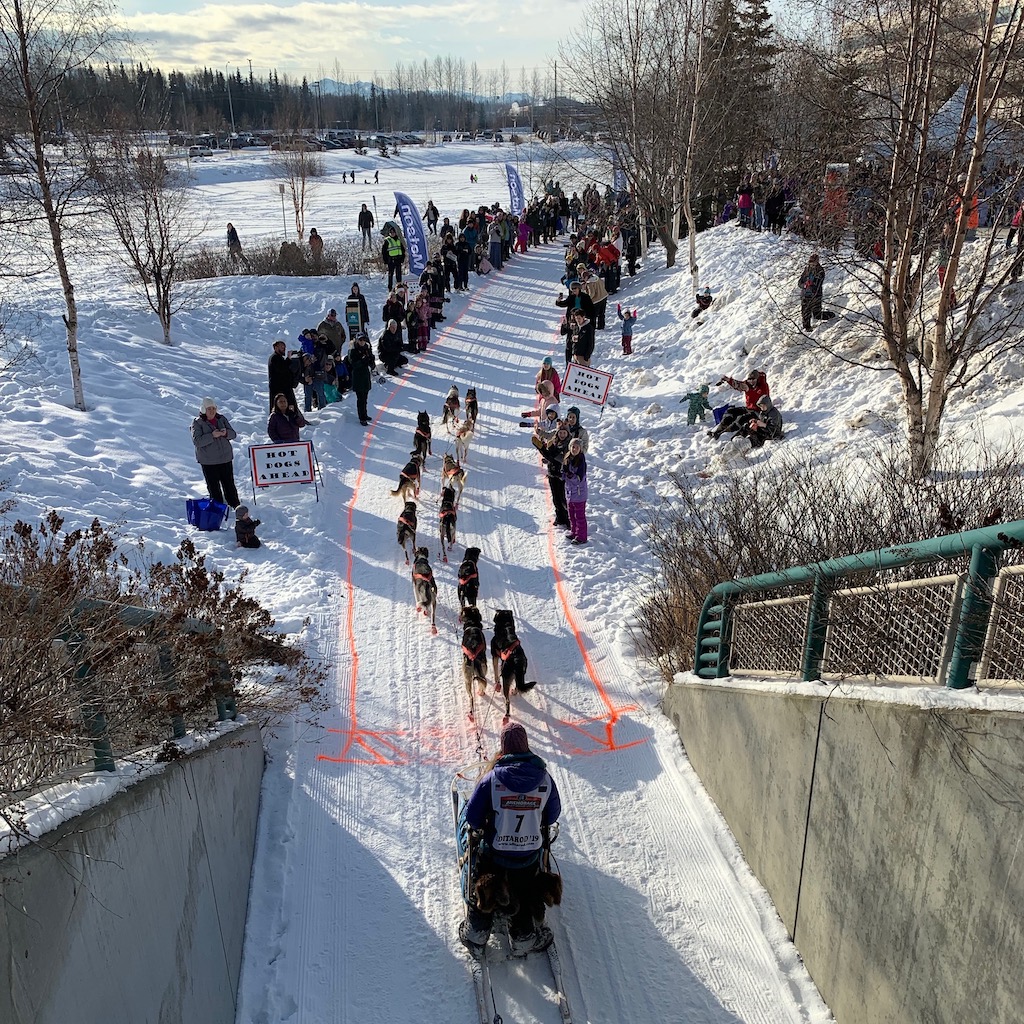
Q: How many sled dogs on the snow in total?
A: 12